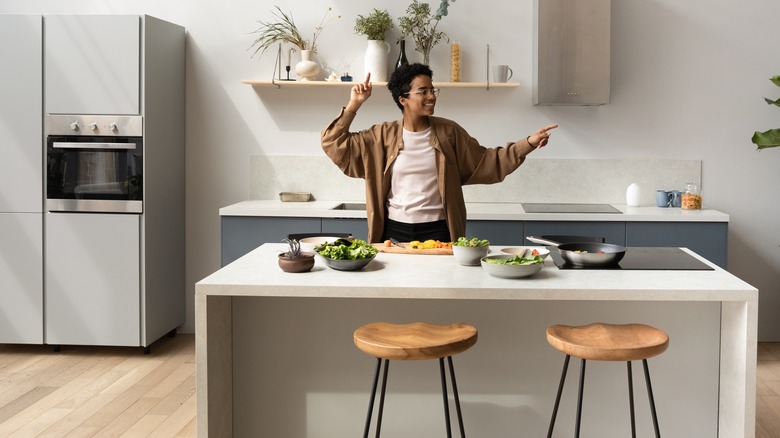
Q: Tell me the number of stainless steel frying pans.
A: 1